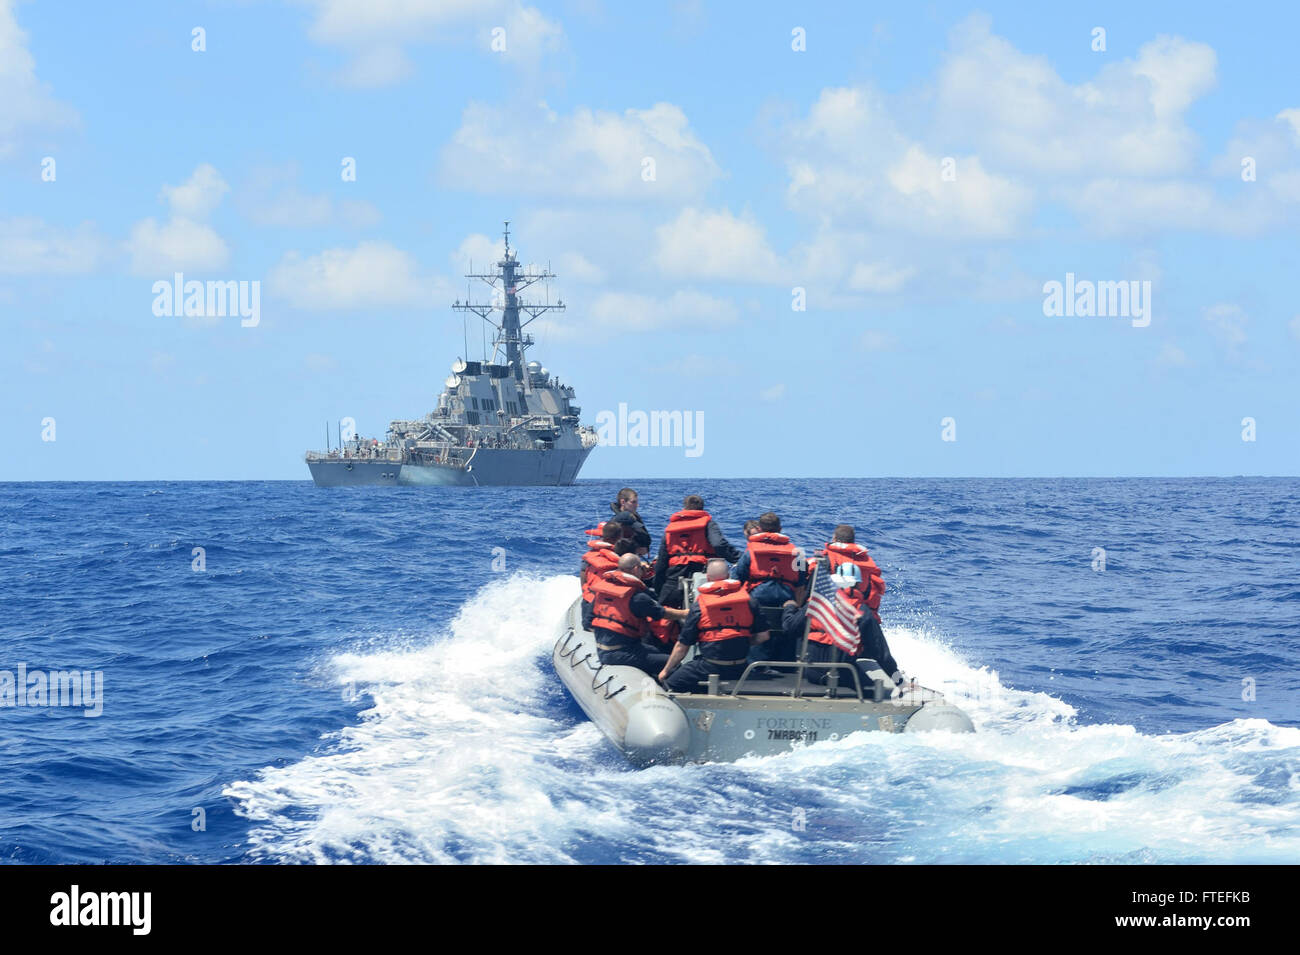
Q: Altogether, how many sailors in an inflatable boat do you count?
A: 11